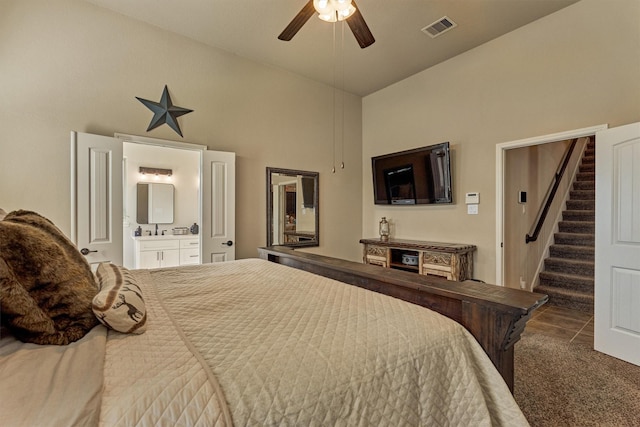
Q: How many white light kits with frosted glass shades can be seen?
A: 1